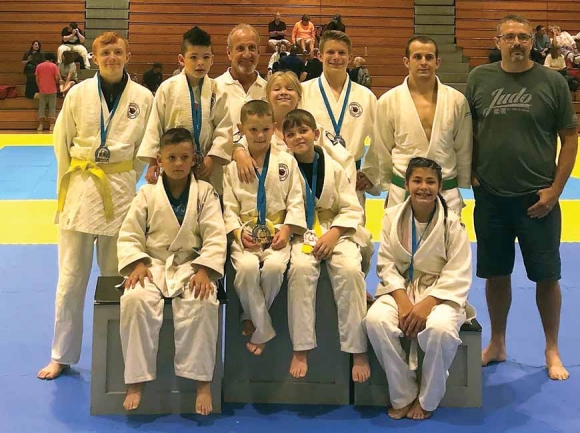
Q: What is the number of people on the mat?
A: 11